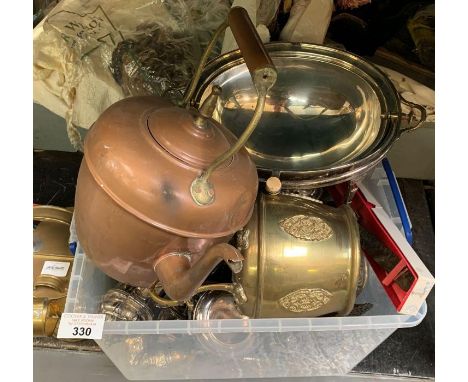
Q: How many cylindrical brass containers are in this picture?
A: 1